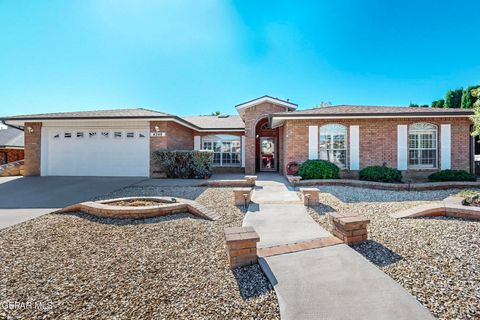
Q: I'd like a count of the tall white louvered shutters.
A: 6